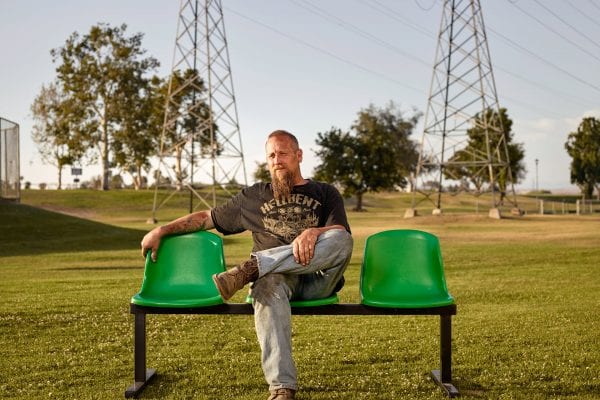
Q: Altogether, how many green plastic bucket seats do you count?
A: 3